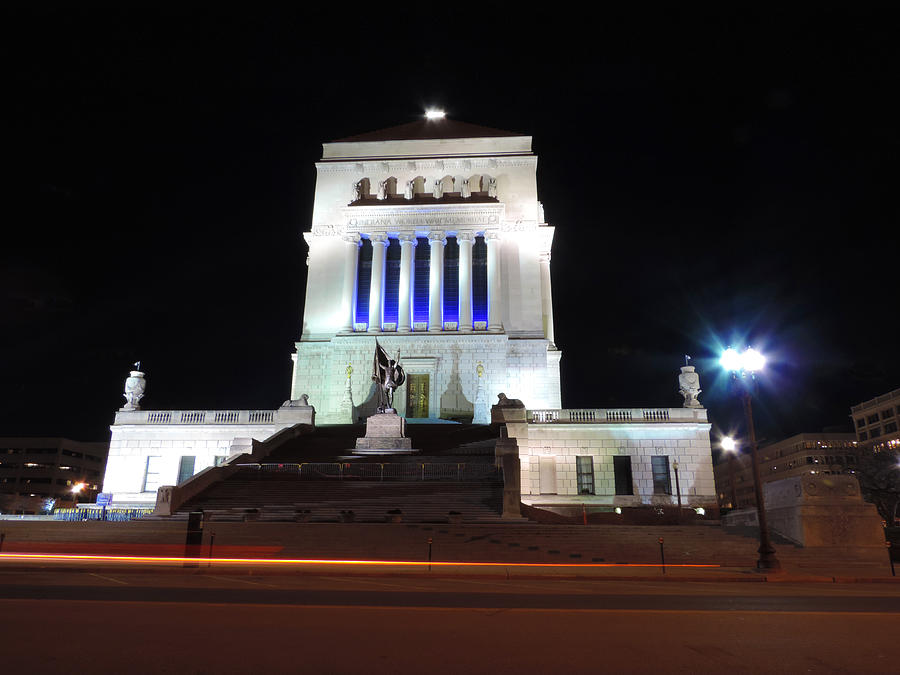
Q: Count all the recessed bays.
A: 5